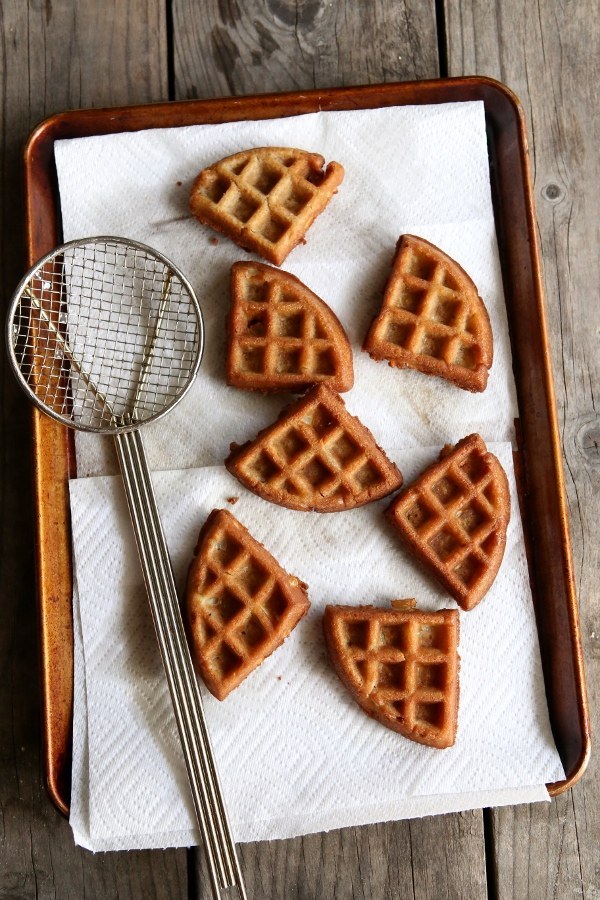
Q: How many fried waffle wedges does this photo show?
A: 7